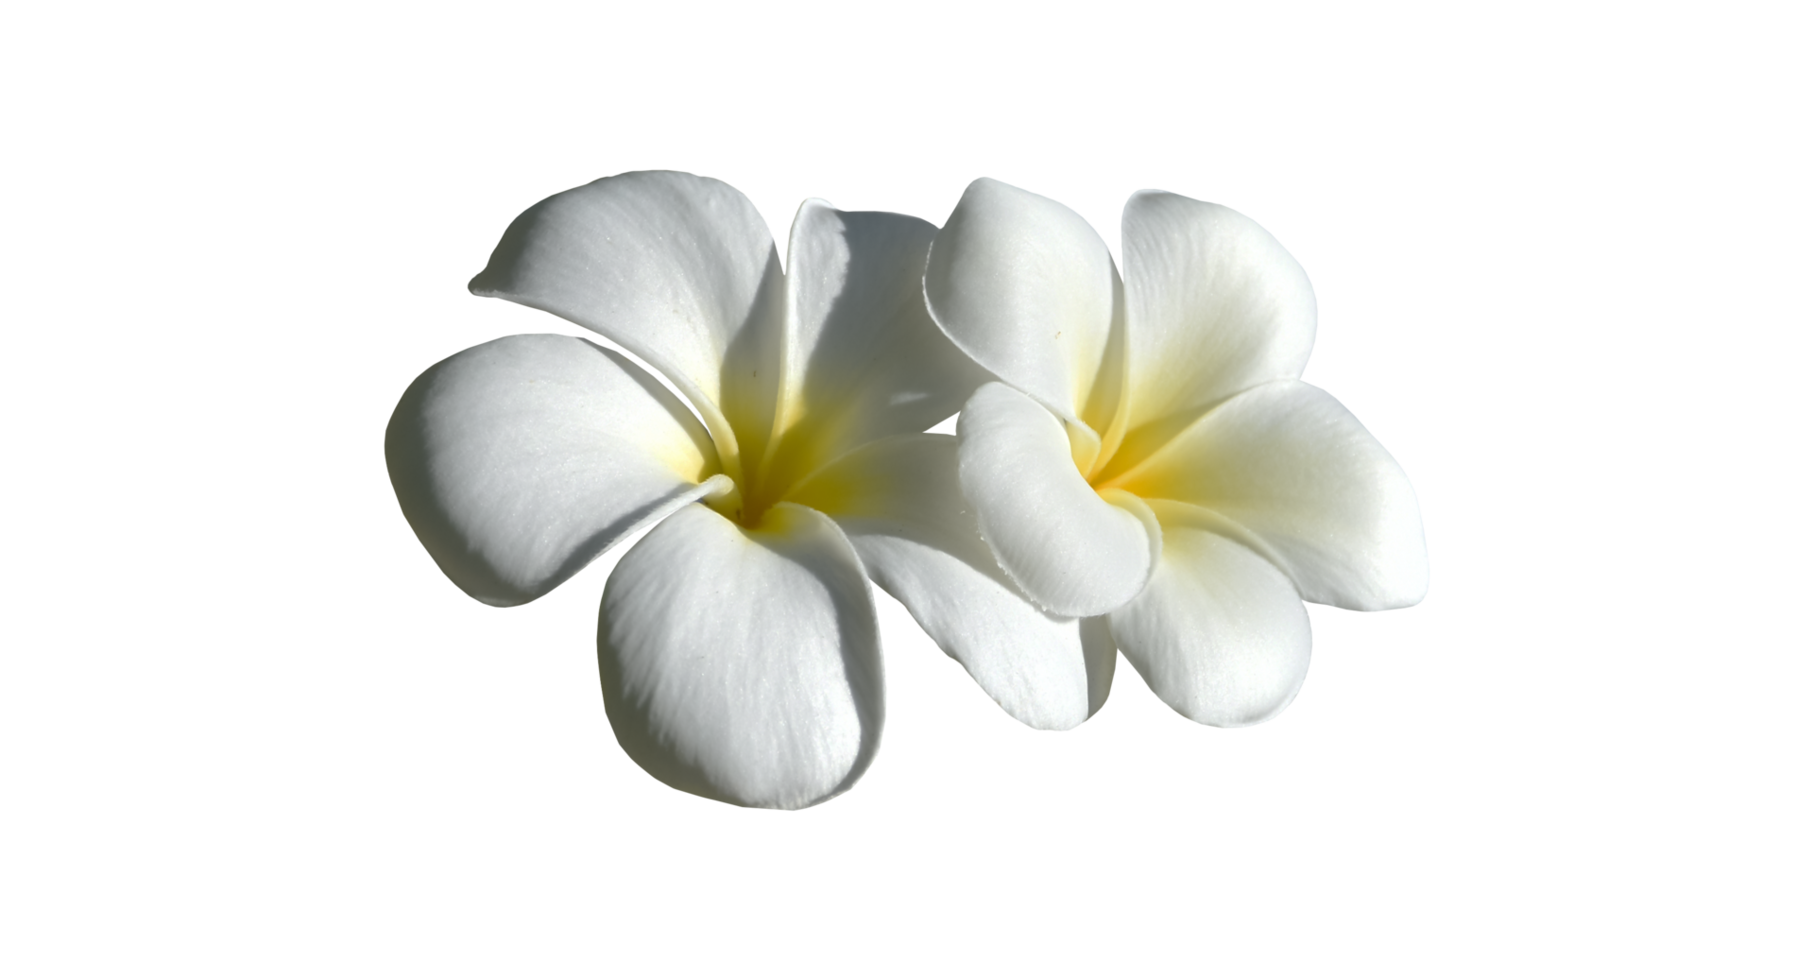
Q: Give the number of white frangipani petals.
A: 10